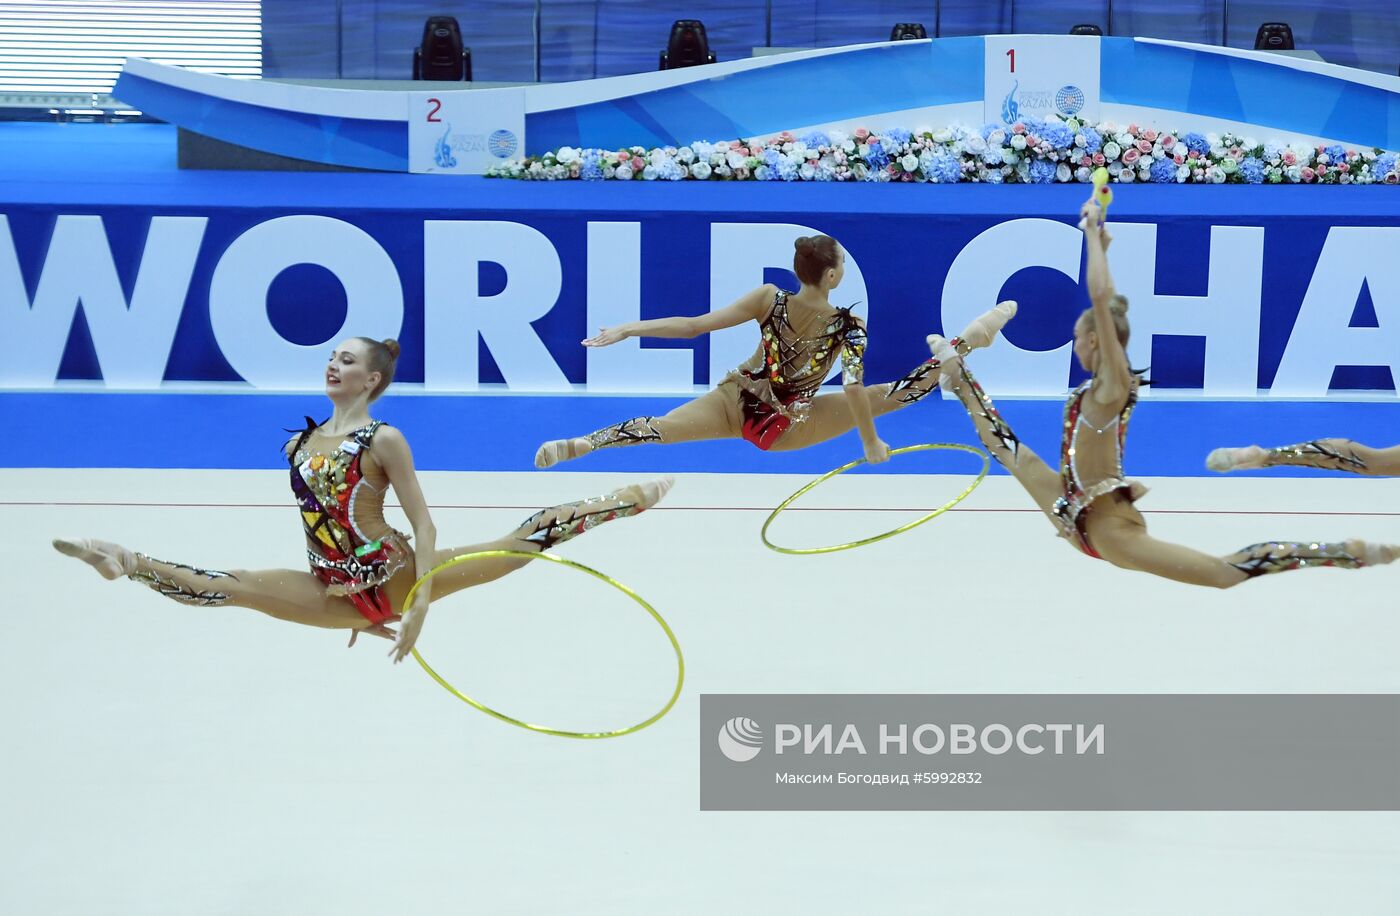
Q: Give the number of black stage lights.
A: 5